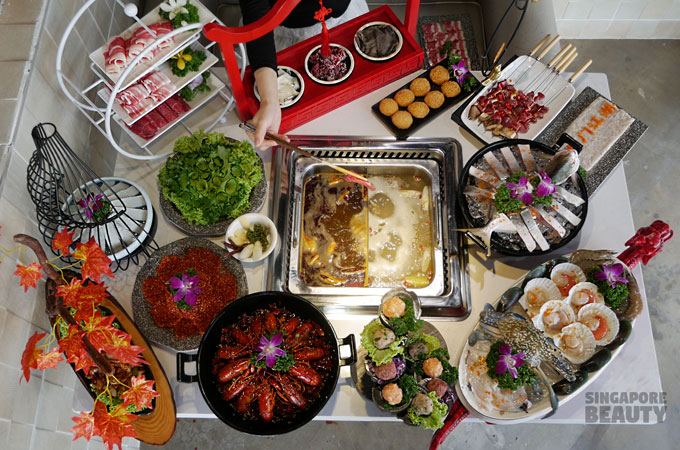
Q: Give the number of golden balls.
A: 8